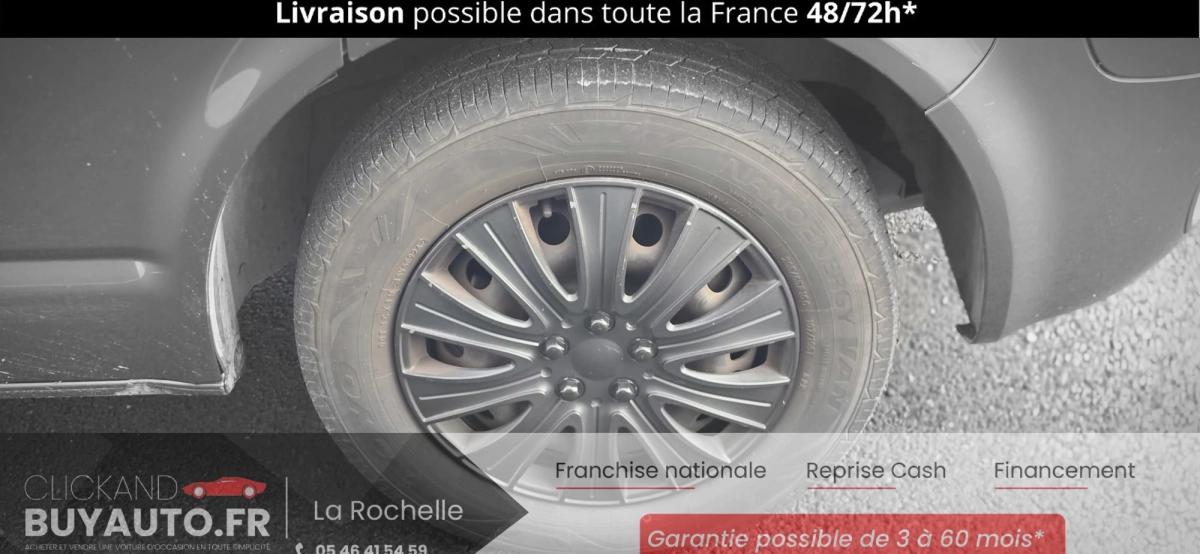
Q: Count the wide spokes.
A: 10